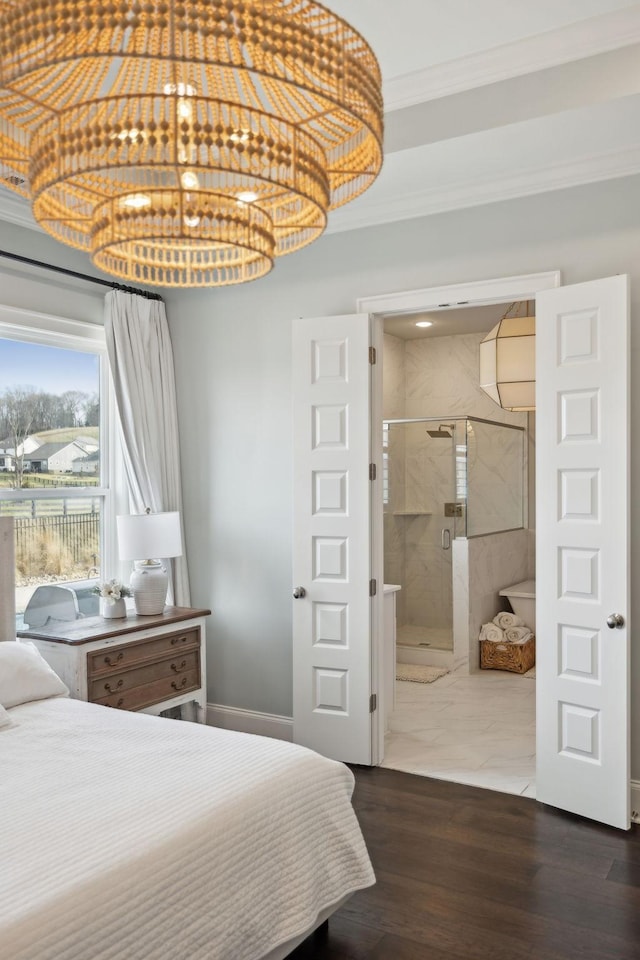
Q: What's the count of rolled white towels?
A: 3